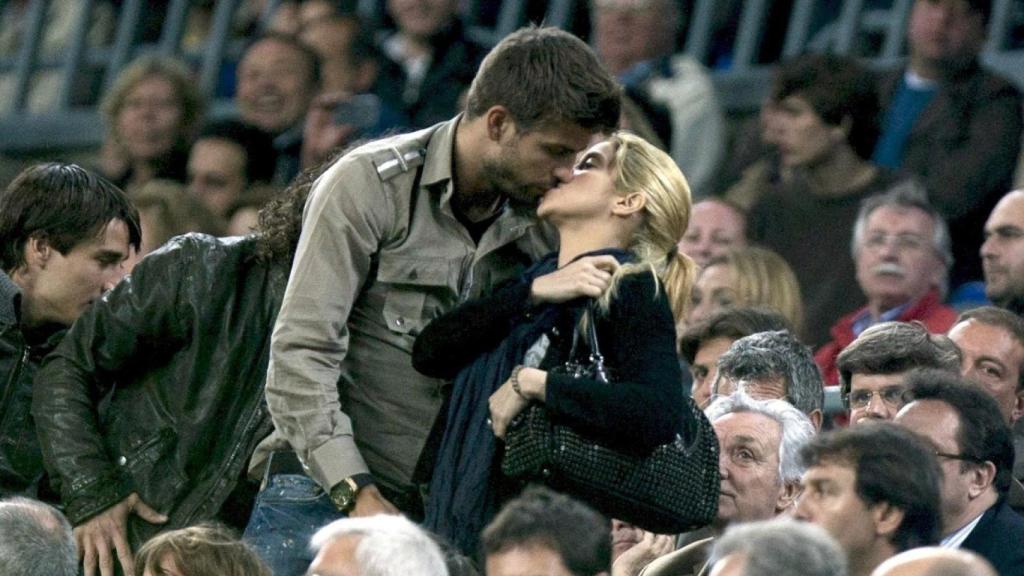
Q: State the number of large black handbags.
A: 1